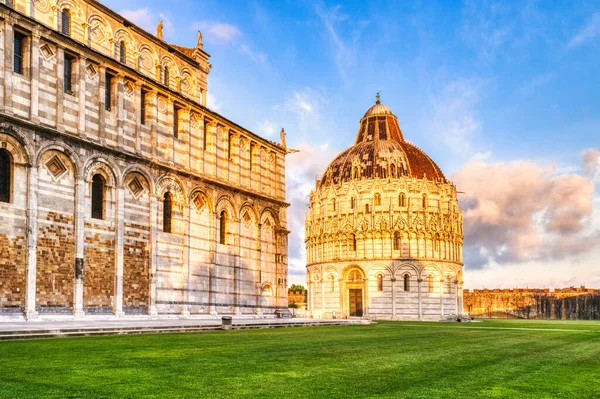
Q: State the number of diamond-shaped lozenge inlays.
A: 13